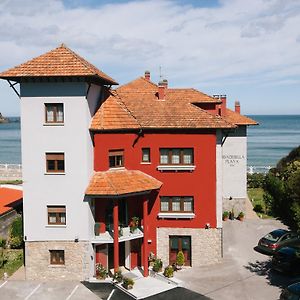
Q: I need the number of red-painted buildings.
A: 1